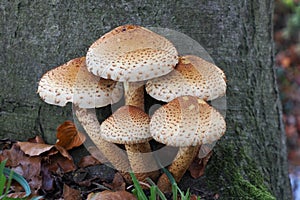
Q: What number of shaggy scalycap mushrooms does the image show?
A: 5